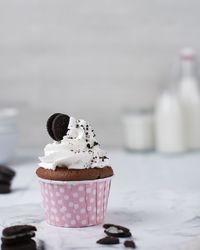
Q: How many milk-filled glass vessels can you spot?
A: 3